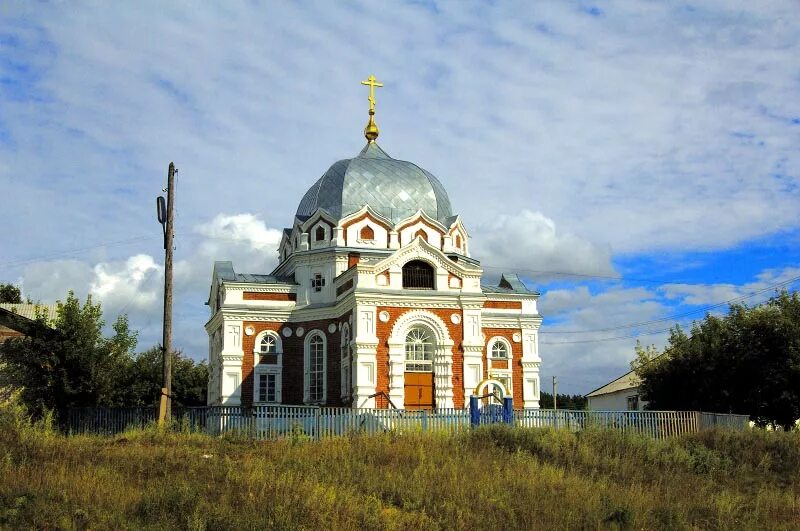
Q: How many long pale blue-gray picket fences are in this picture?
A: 1